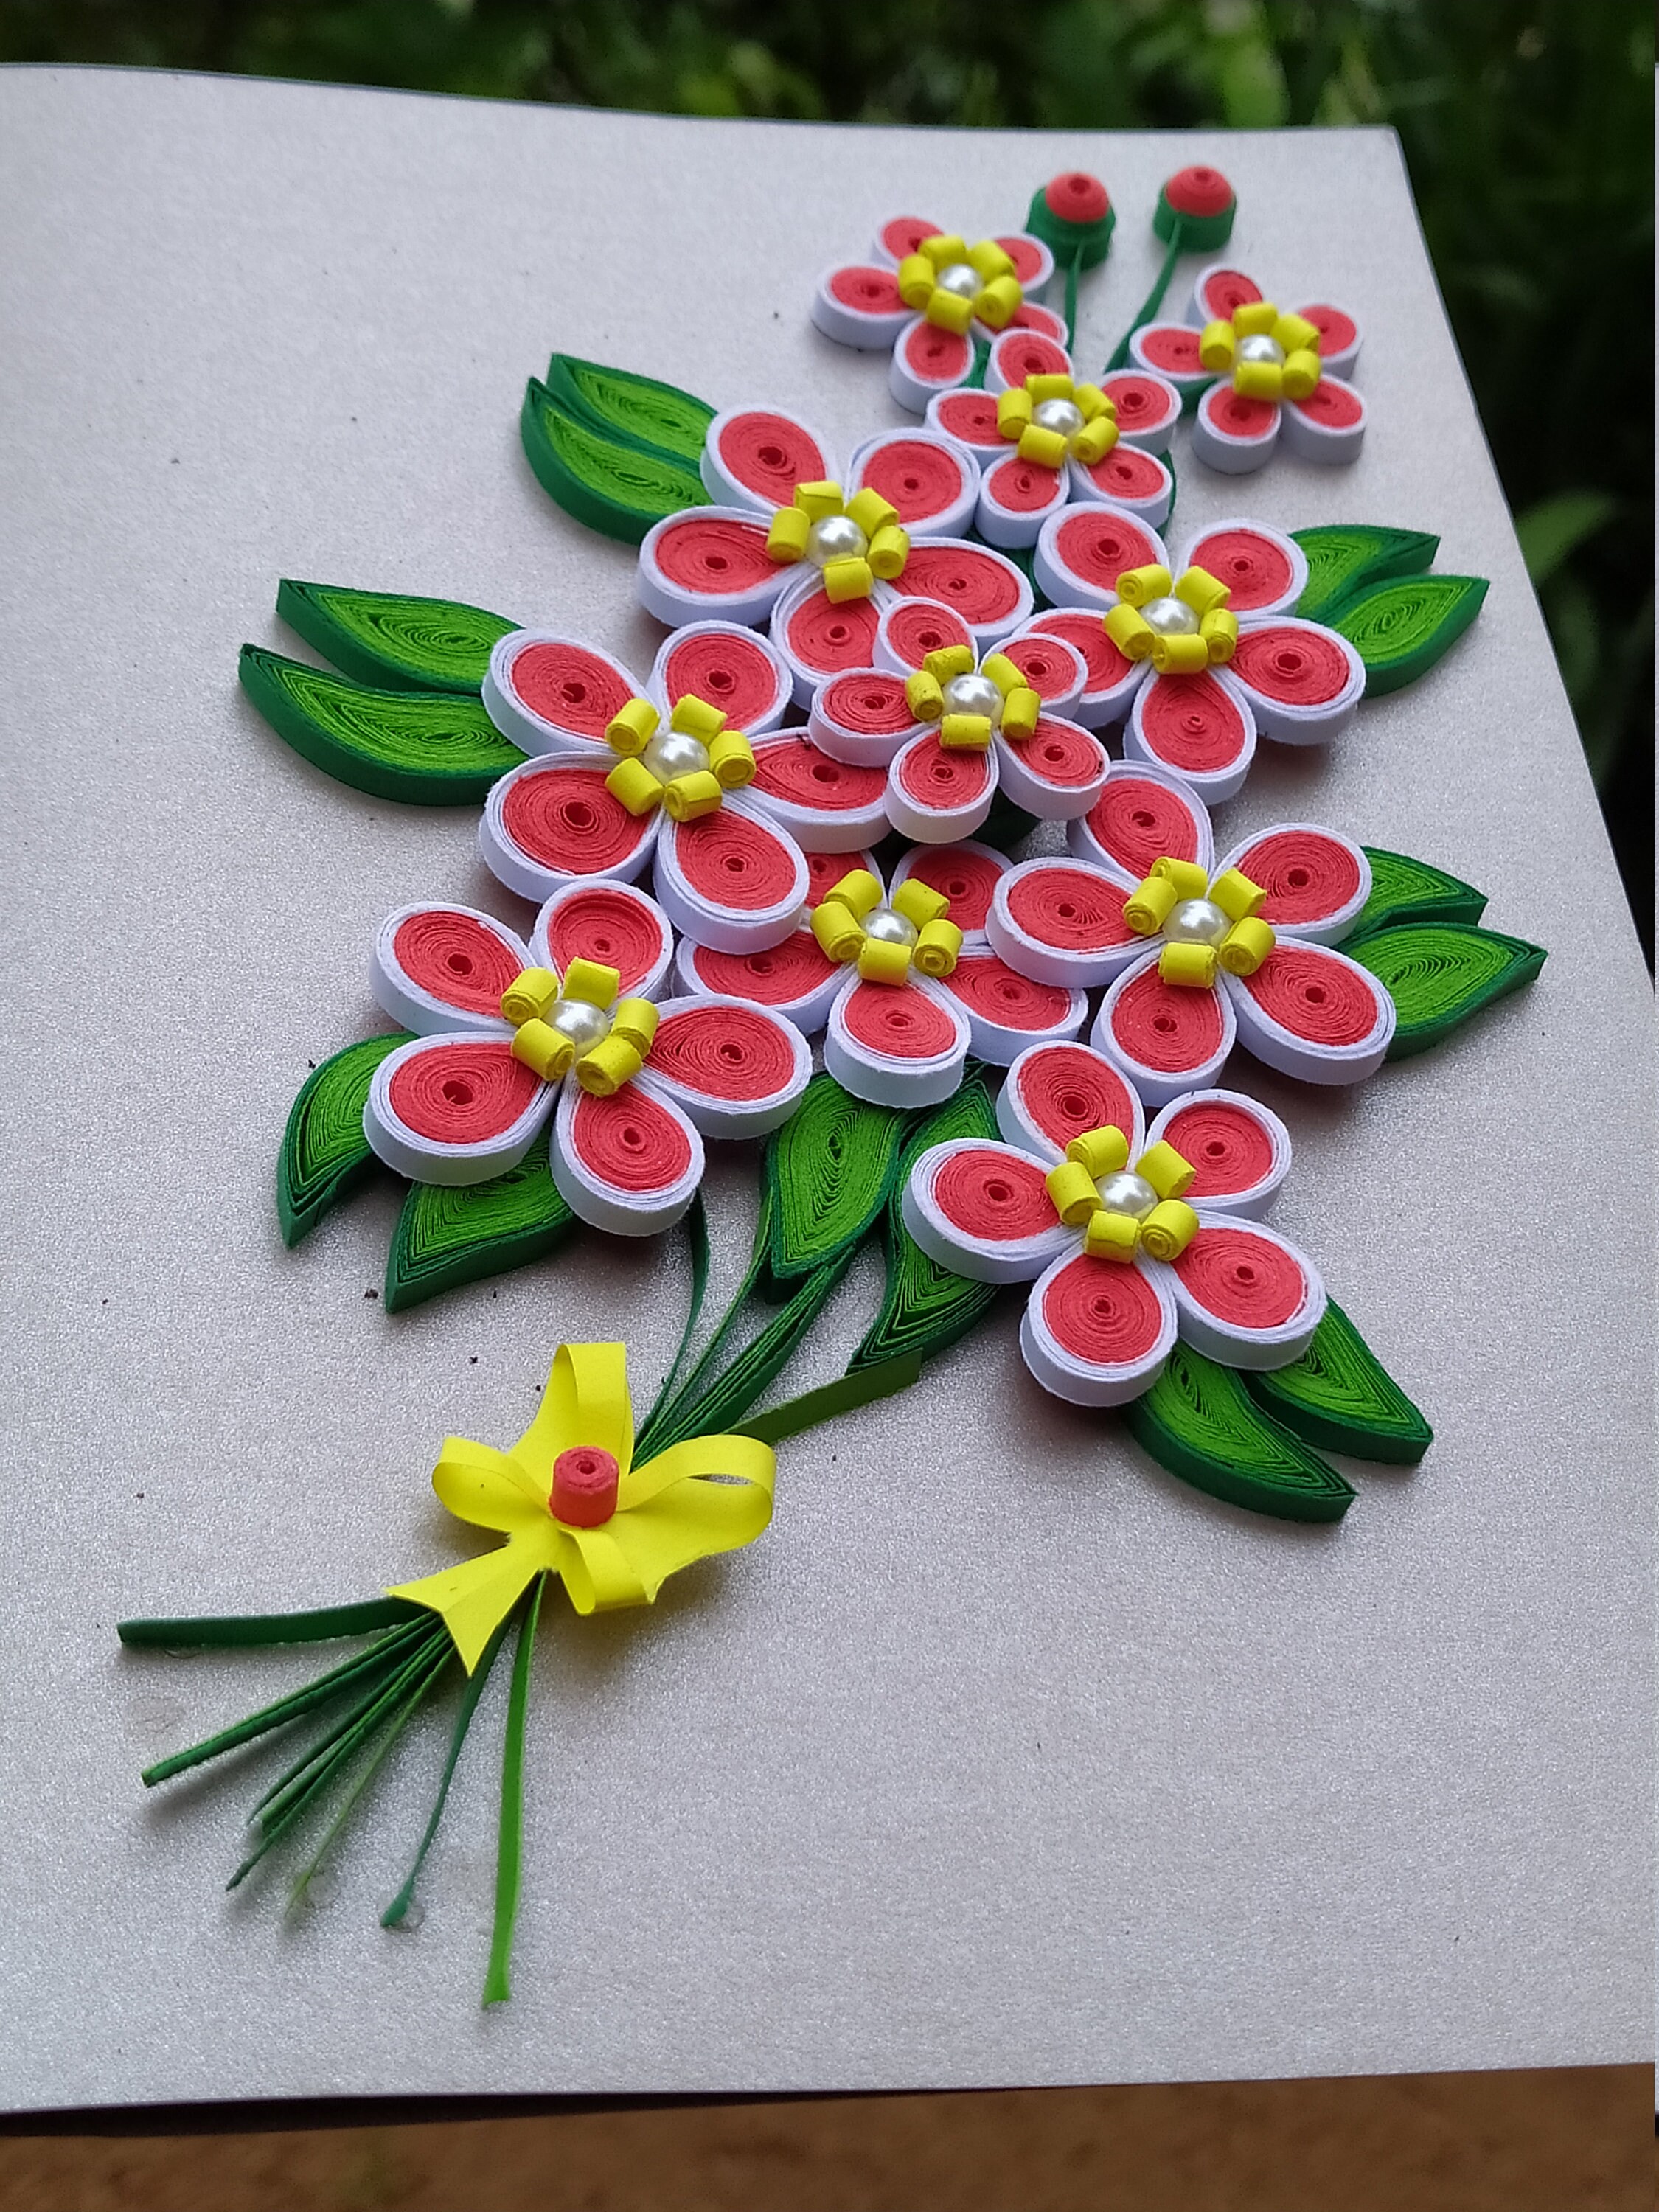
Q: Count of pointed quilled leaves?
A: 14